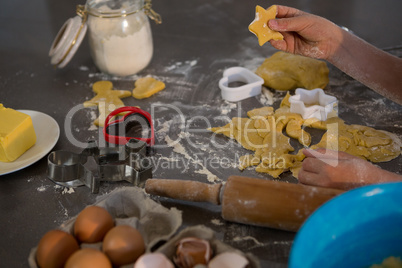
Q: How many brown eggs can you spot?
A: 4